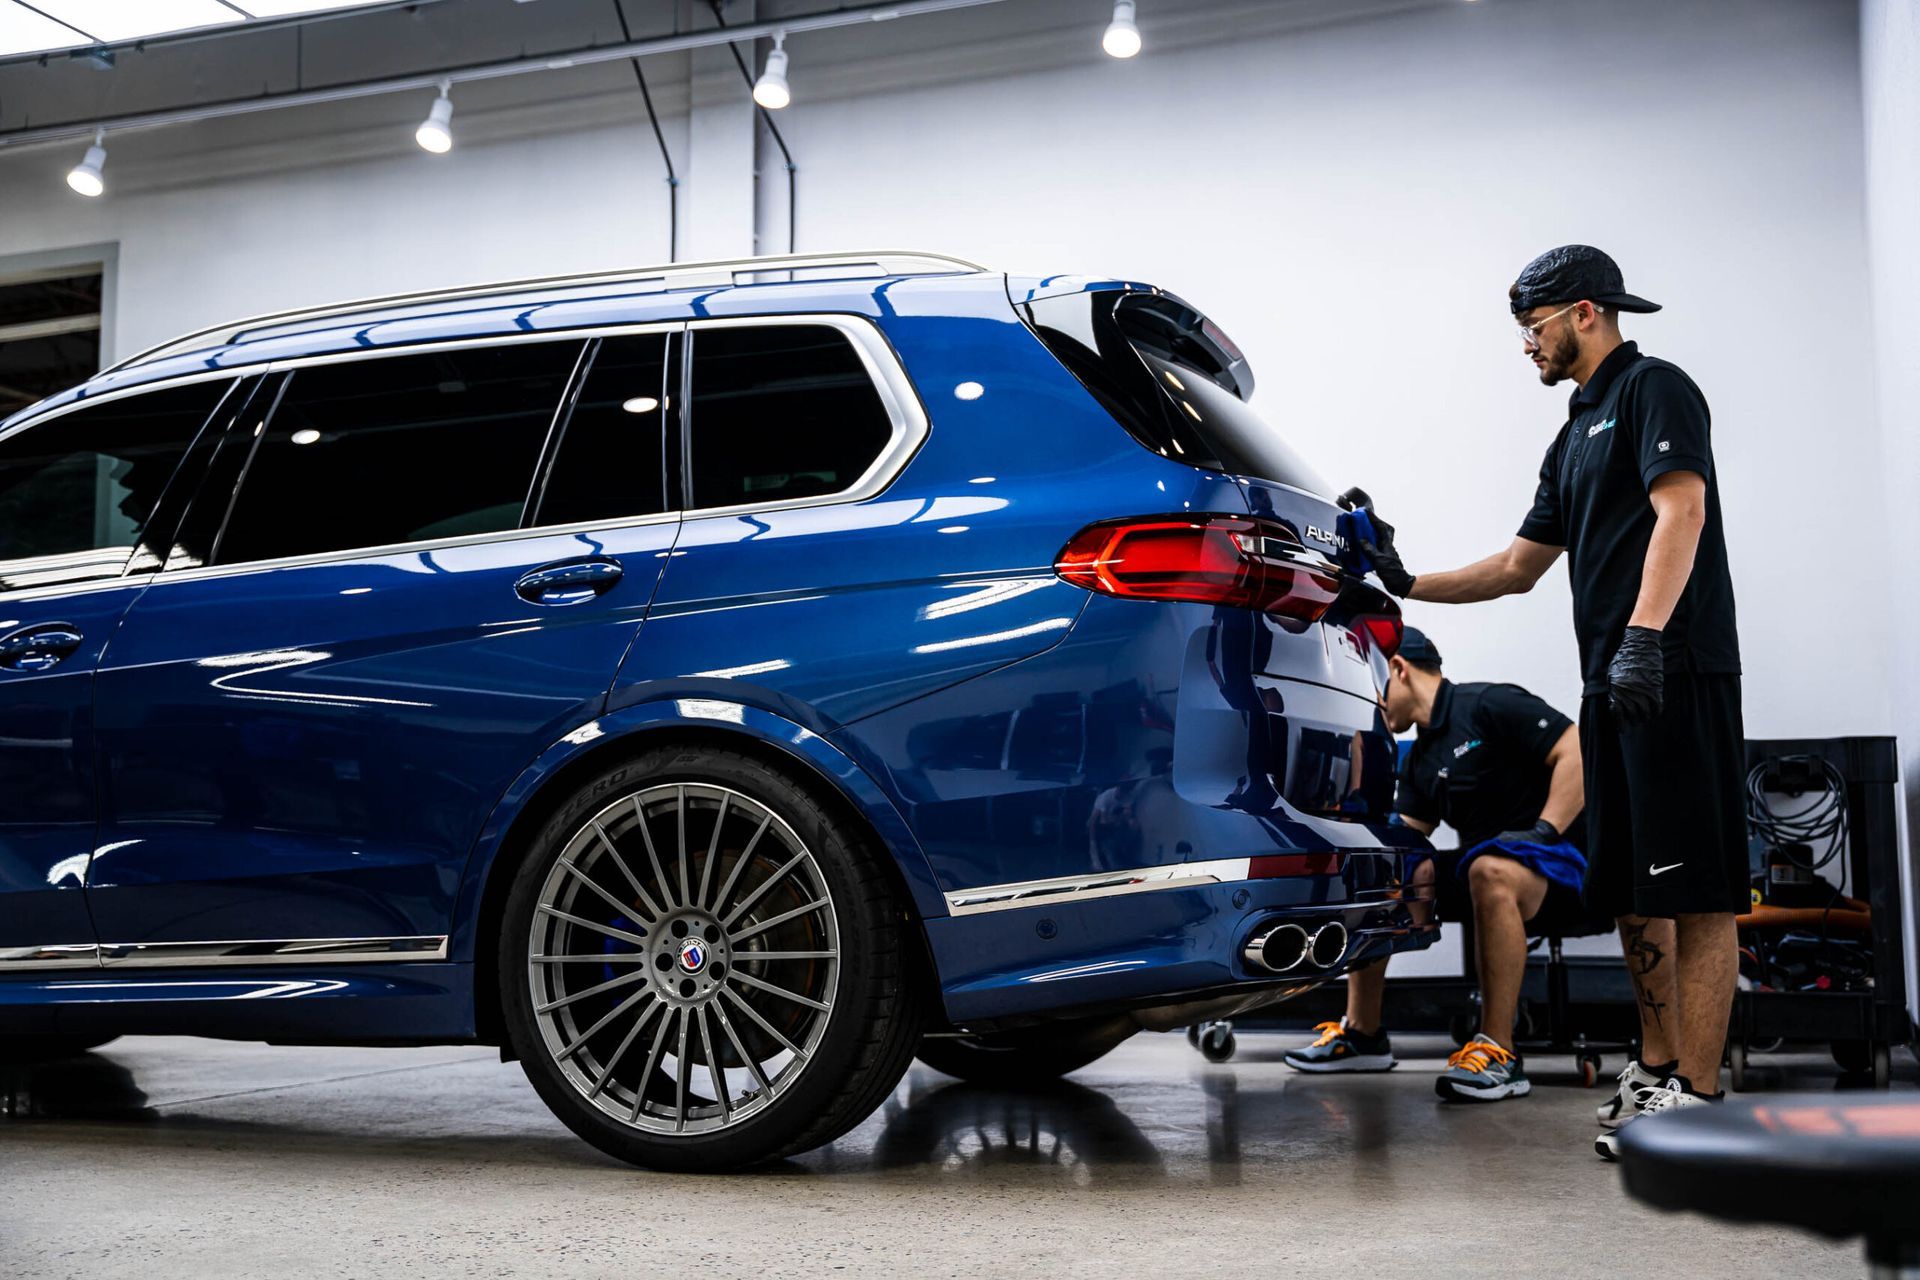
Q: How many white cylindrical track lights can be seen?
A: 4